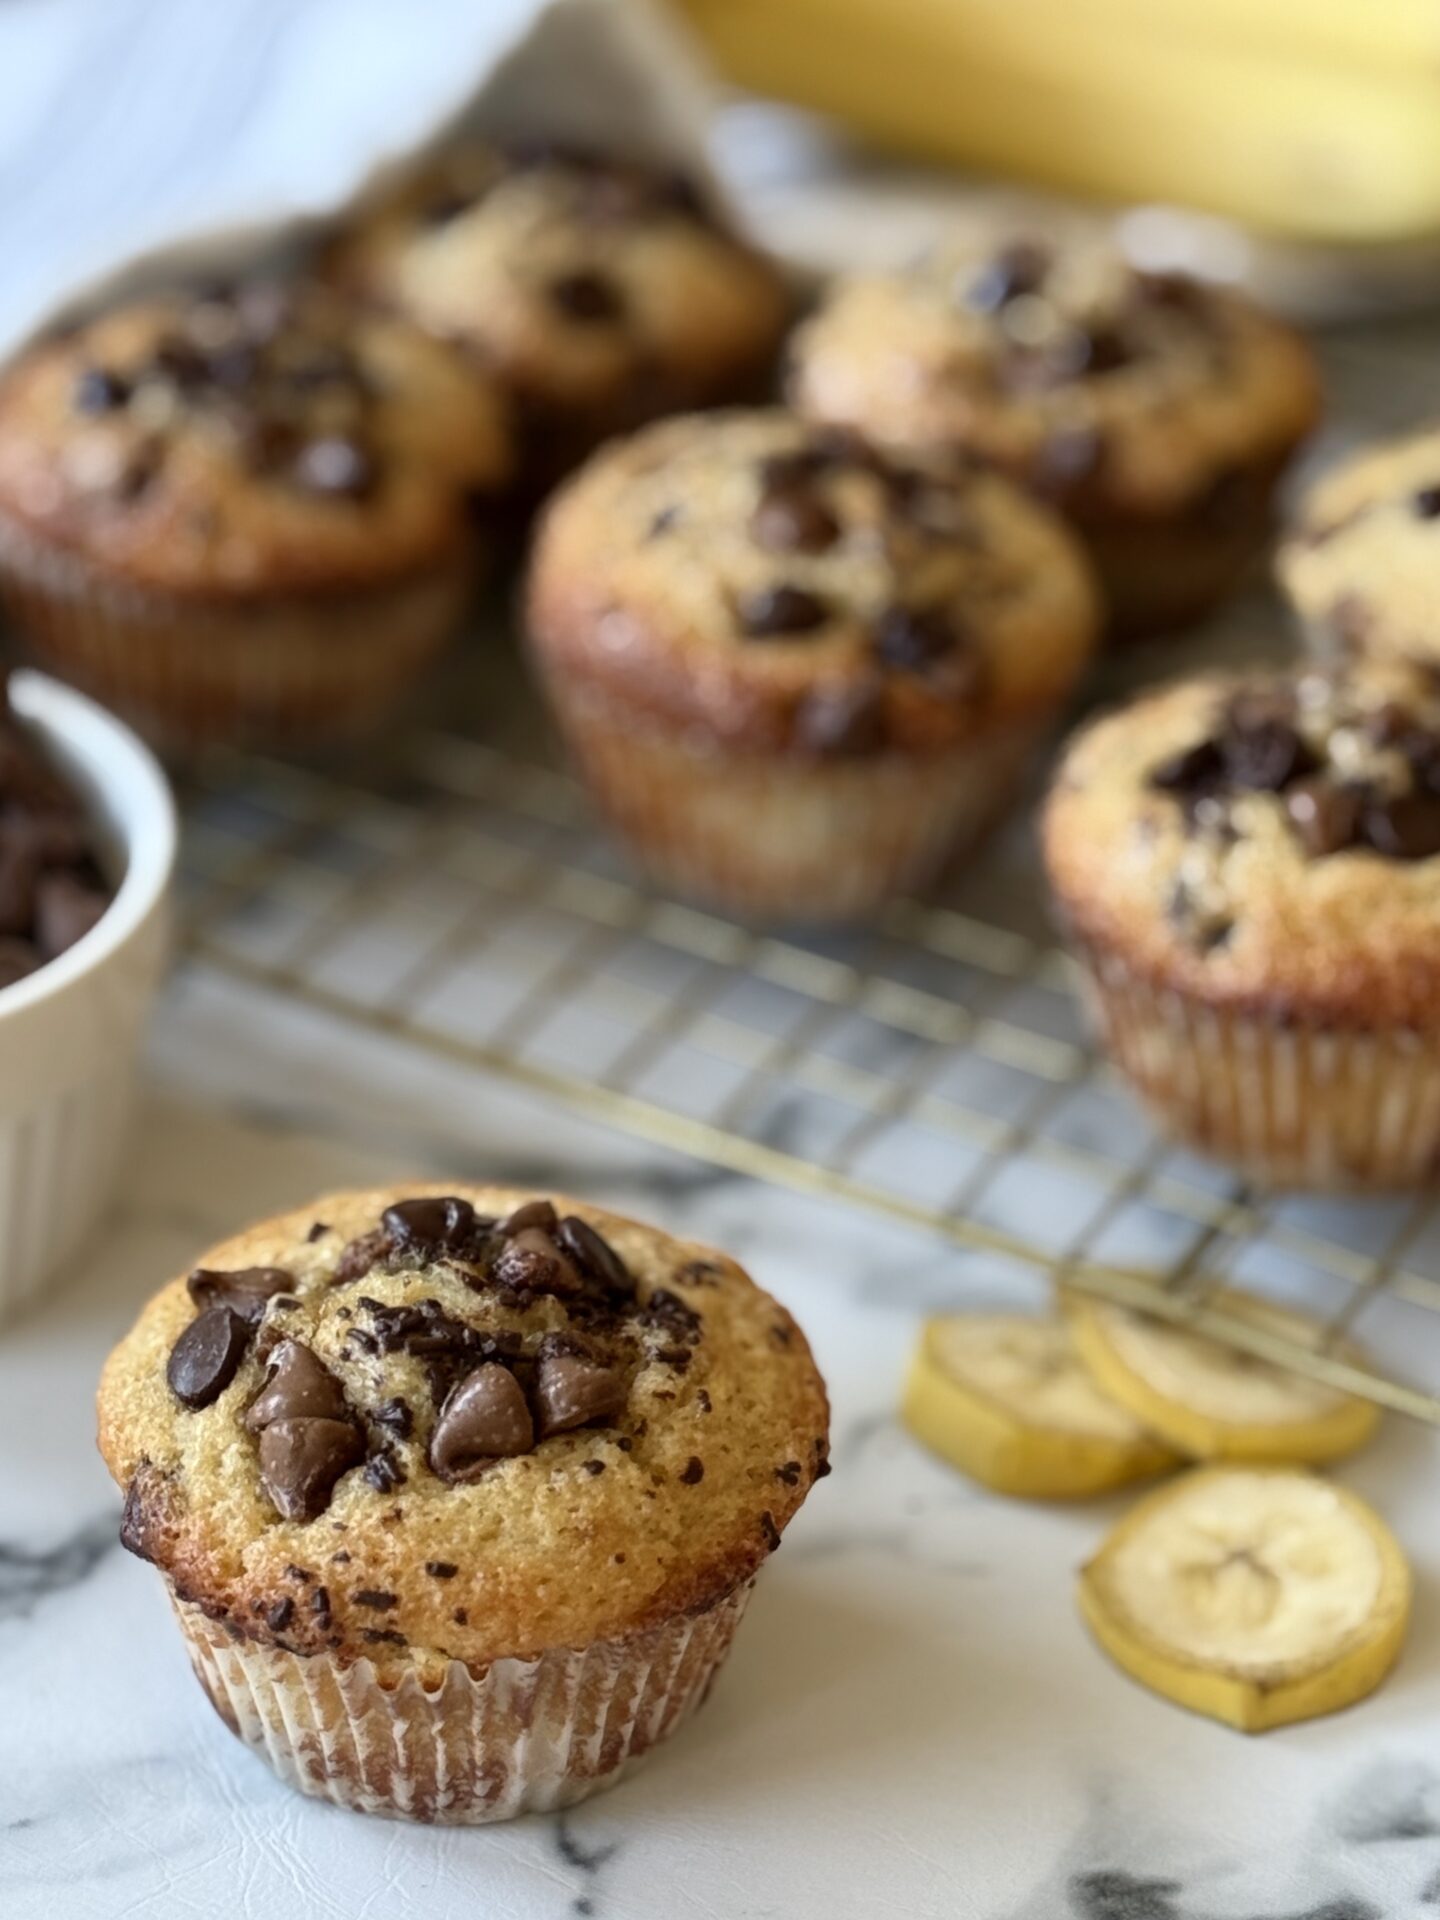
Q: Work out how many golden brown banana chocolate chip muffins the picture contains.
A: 7